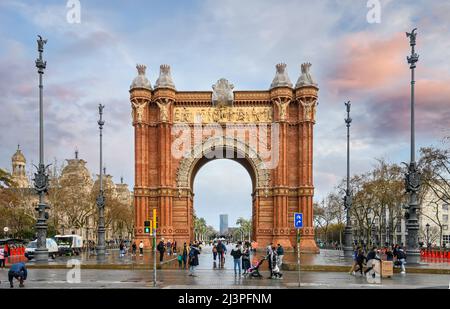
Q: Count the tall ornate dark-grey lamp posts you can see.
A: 4